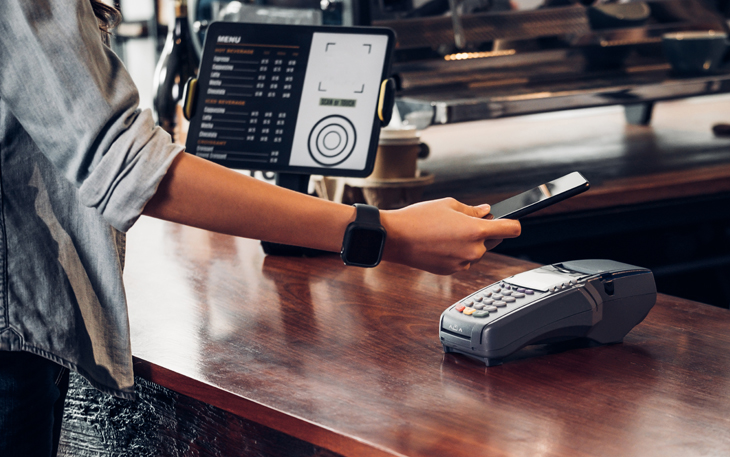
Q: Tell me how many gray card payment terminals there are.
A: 1